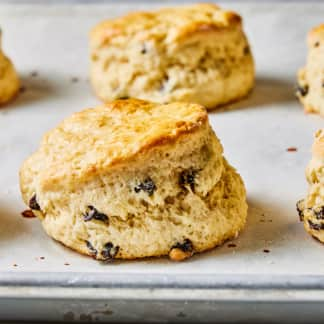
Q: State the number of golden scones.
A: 5